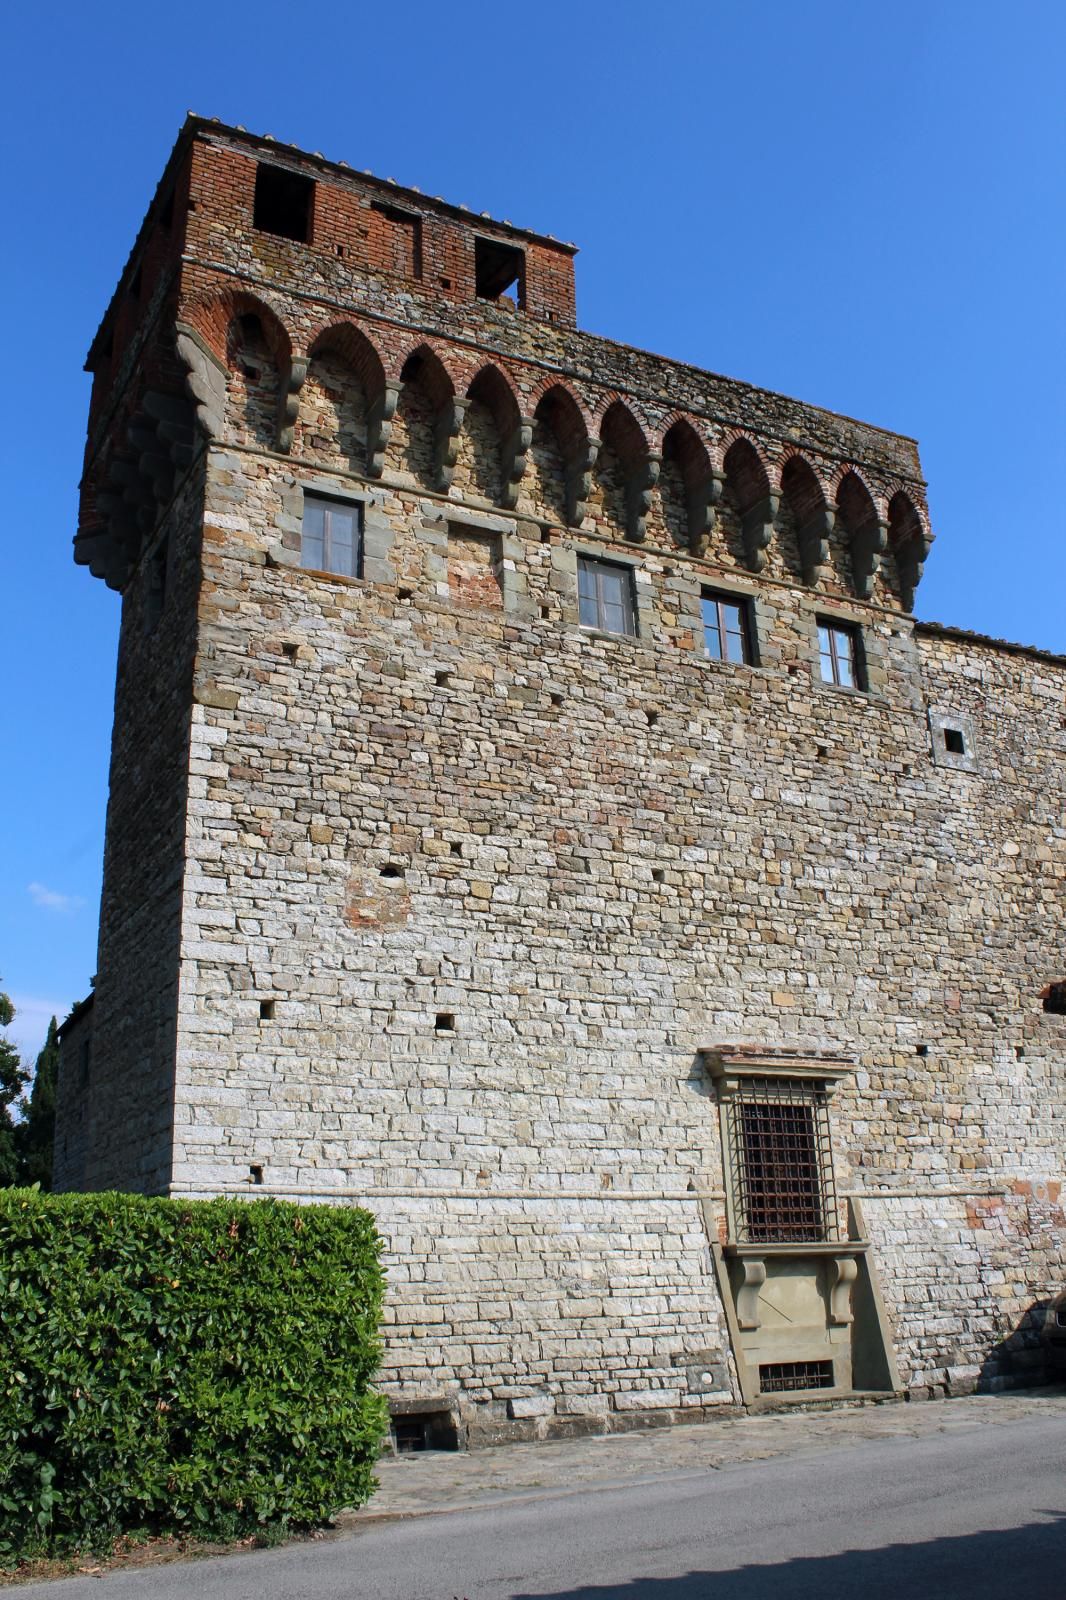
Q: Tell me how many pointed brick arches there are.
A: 11